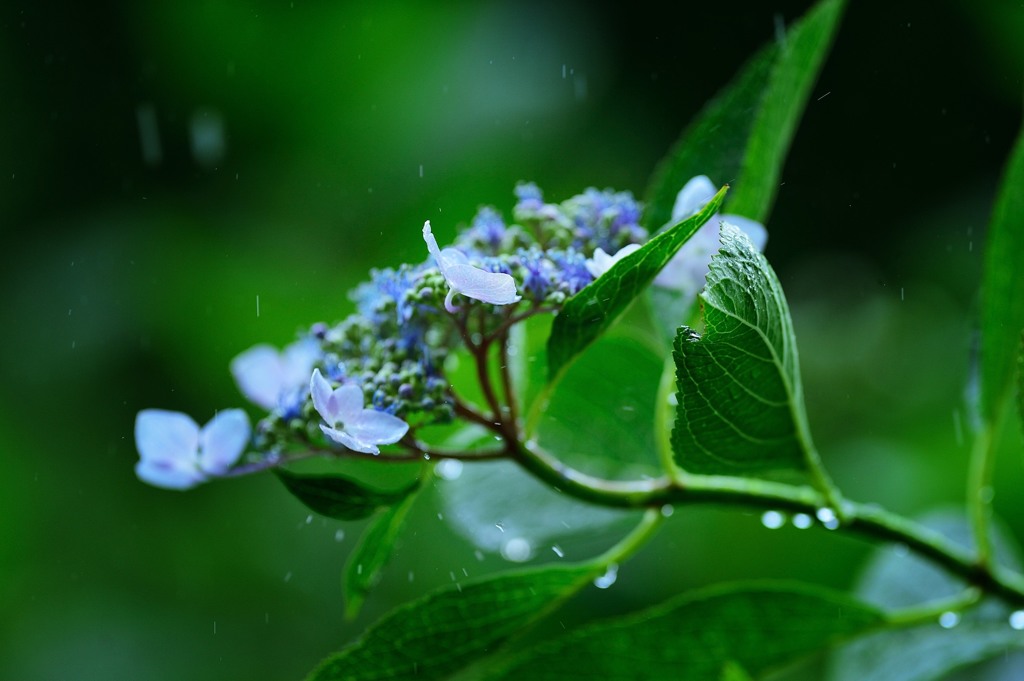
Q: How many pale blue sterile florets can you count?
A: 6